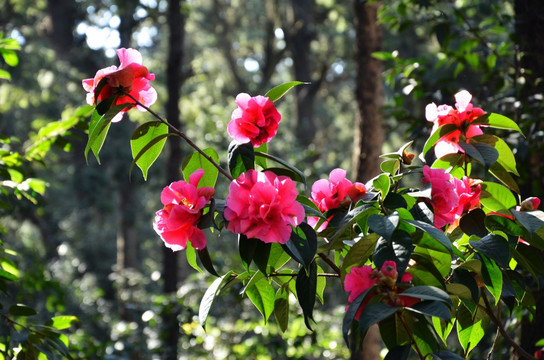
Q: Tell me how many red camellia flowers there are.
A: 8